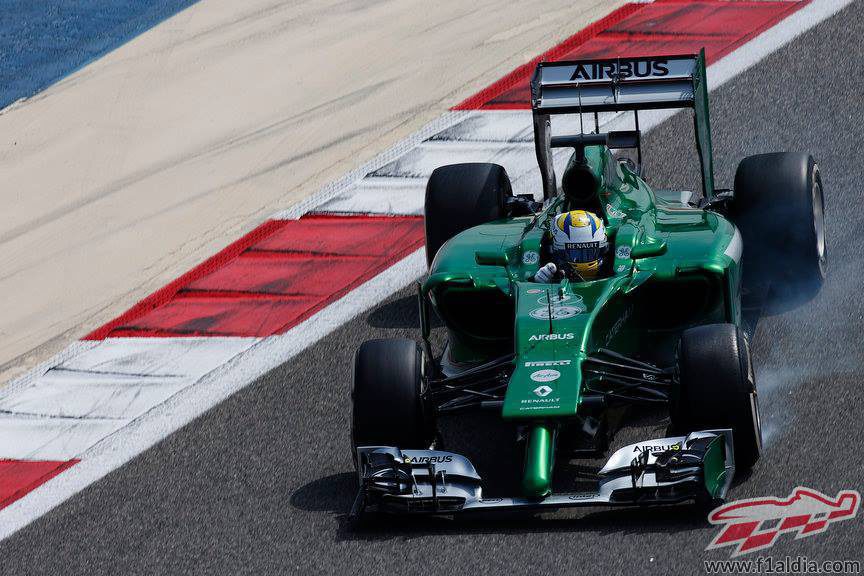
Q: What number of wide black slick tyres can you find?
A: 4